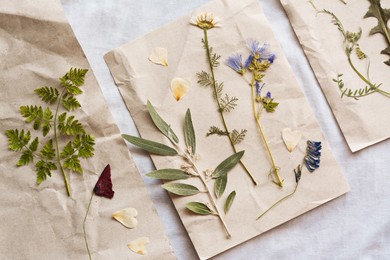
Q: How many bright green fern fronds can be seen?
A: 1